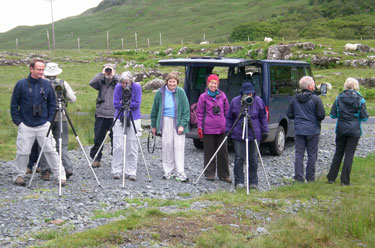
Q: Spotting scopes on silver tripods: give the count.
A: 3